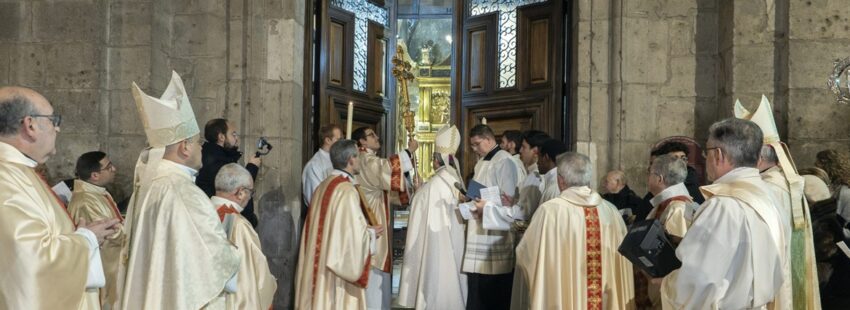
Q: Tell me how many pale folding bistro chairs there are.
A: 0